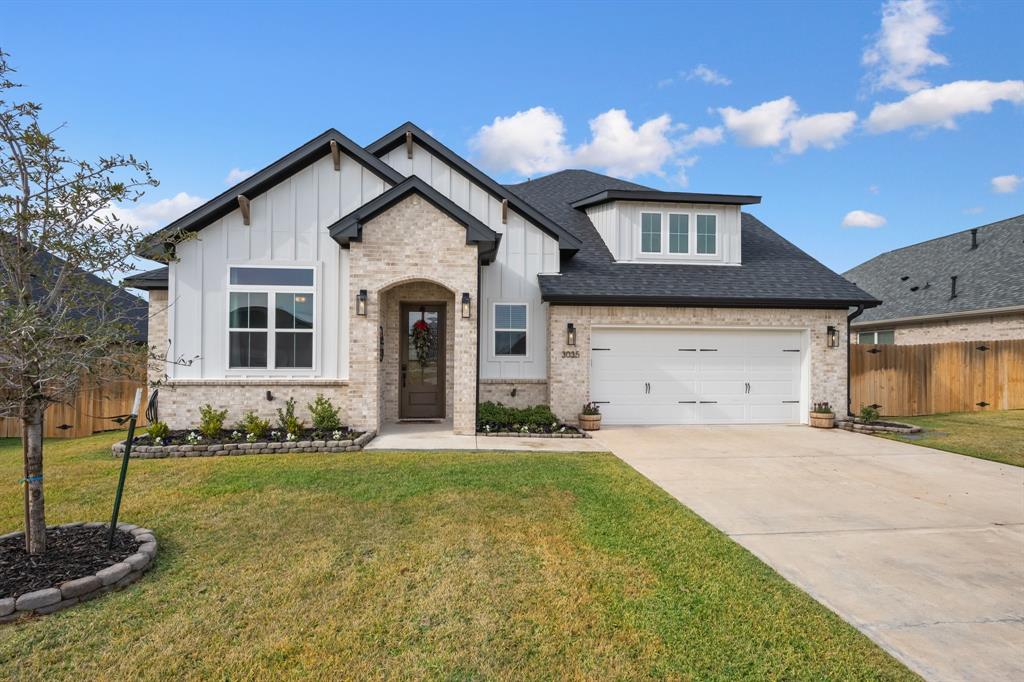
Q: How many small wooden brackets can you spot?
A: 4